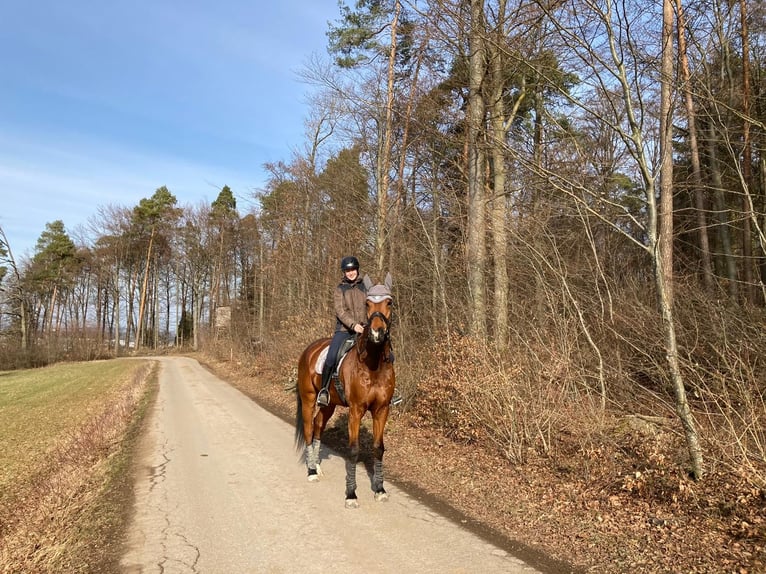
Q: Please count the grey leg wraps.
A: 4